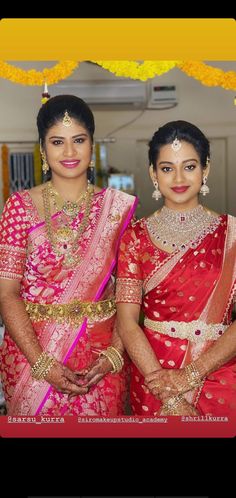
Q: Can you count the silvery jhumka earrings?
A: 2